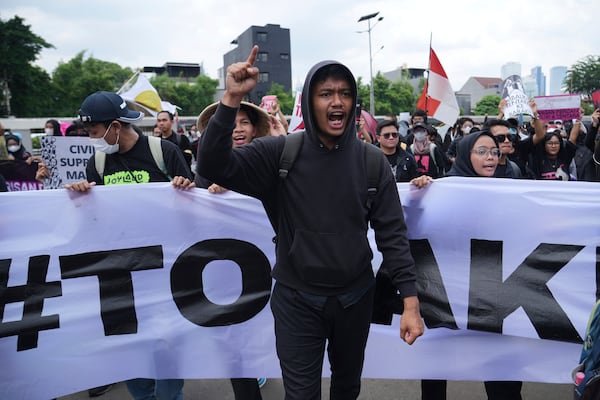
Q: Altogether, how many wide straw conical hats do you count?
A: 1